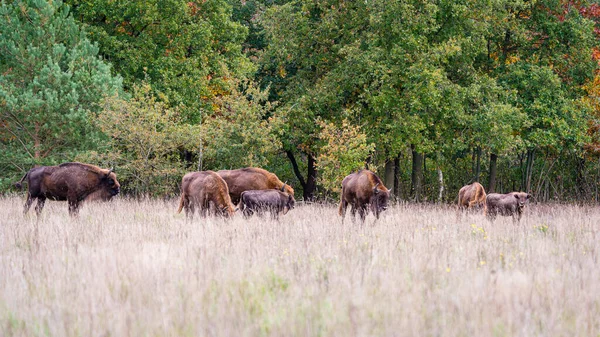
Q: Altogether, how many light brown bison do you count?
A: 3